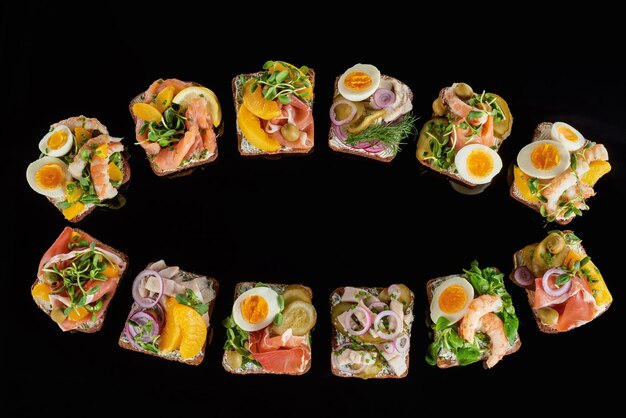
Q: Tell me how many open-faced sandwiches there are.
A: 12